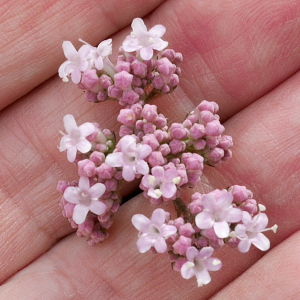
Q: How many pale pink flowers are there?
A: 11